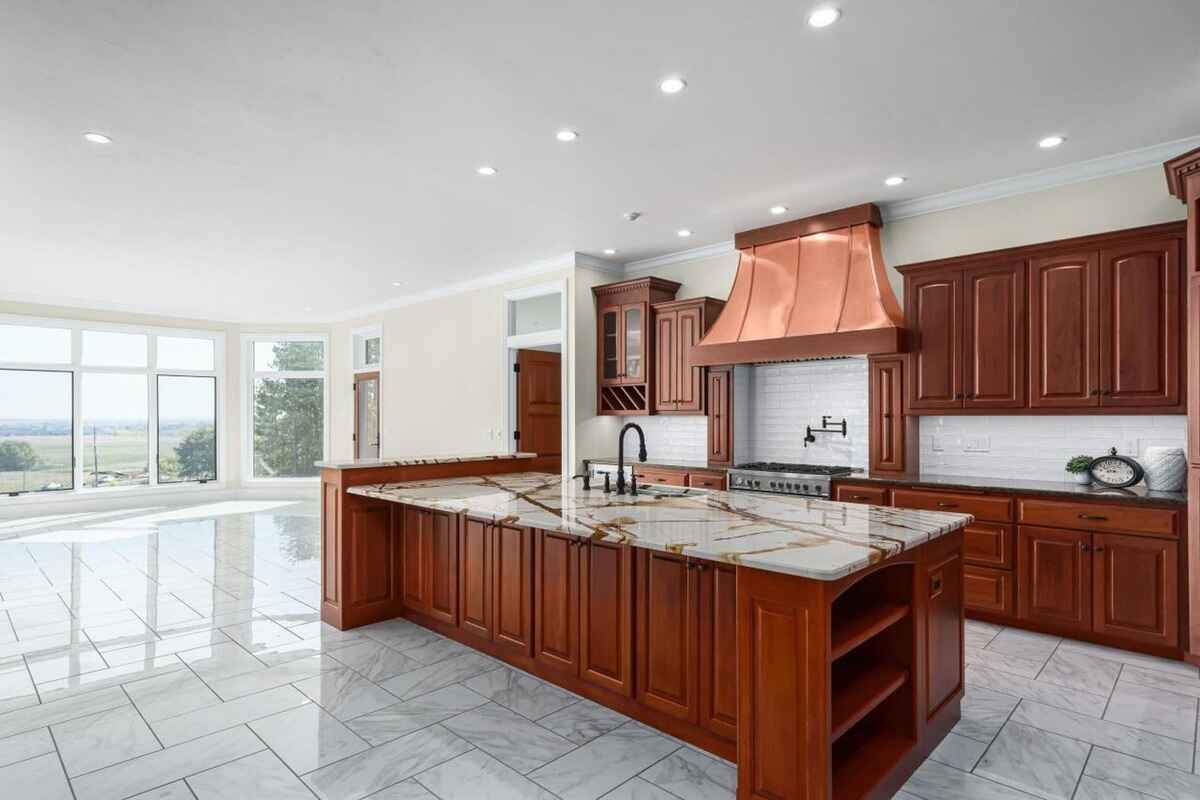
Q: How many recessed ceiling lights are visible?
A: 12